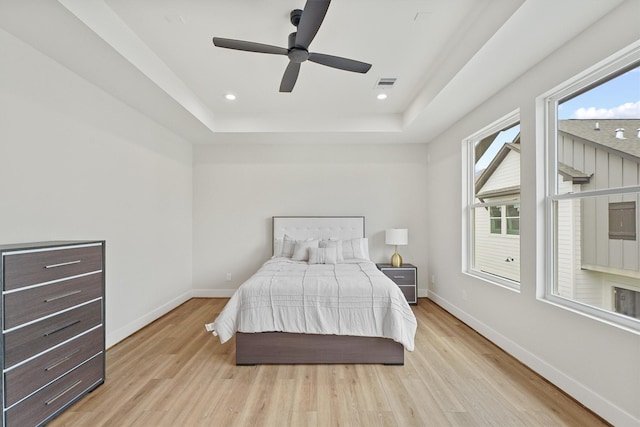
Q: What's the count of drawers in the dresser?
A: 5